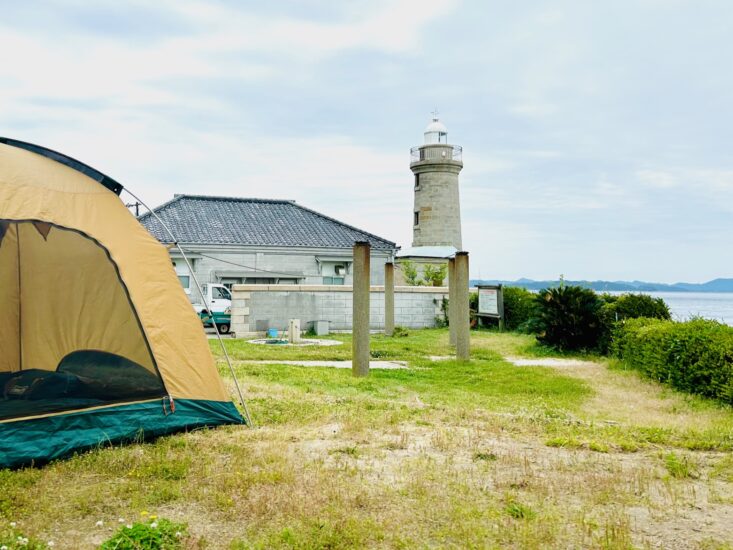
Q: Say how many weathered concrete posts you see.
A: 4